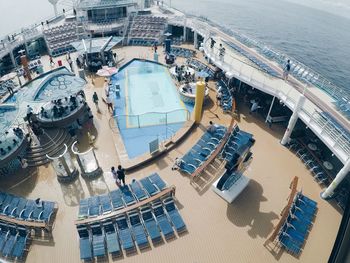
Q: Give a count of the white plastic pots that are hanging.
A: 0